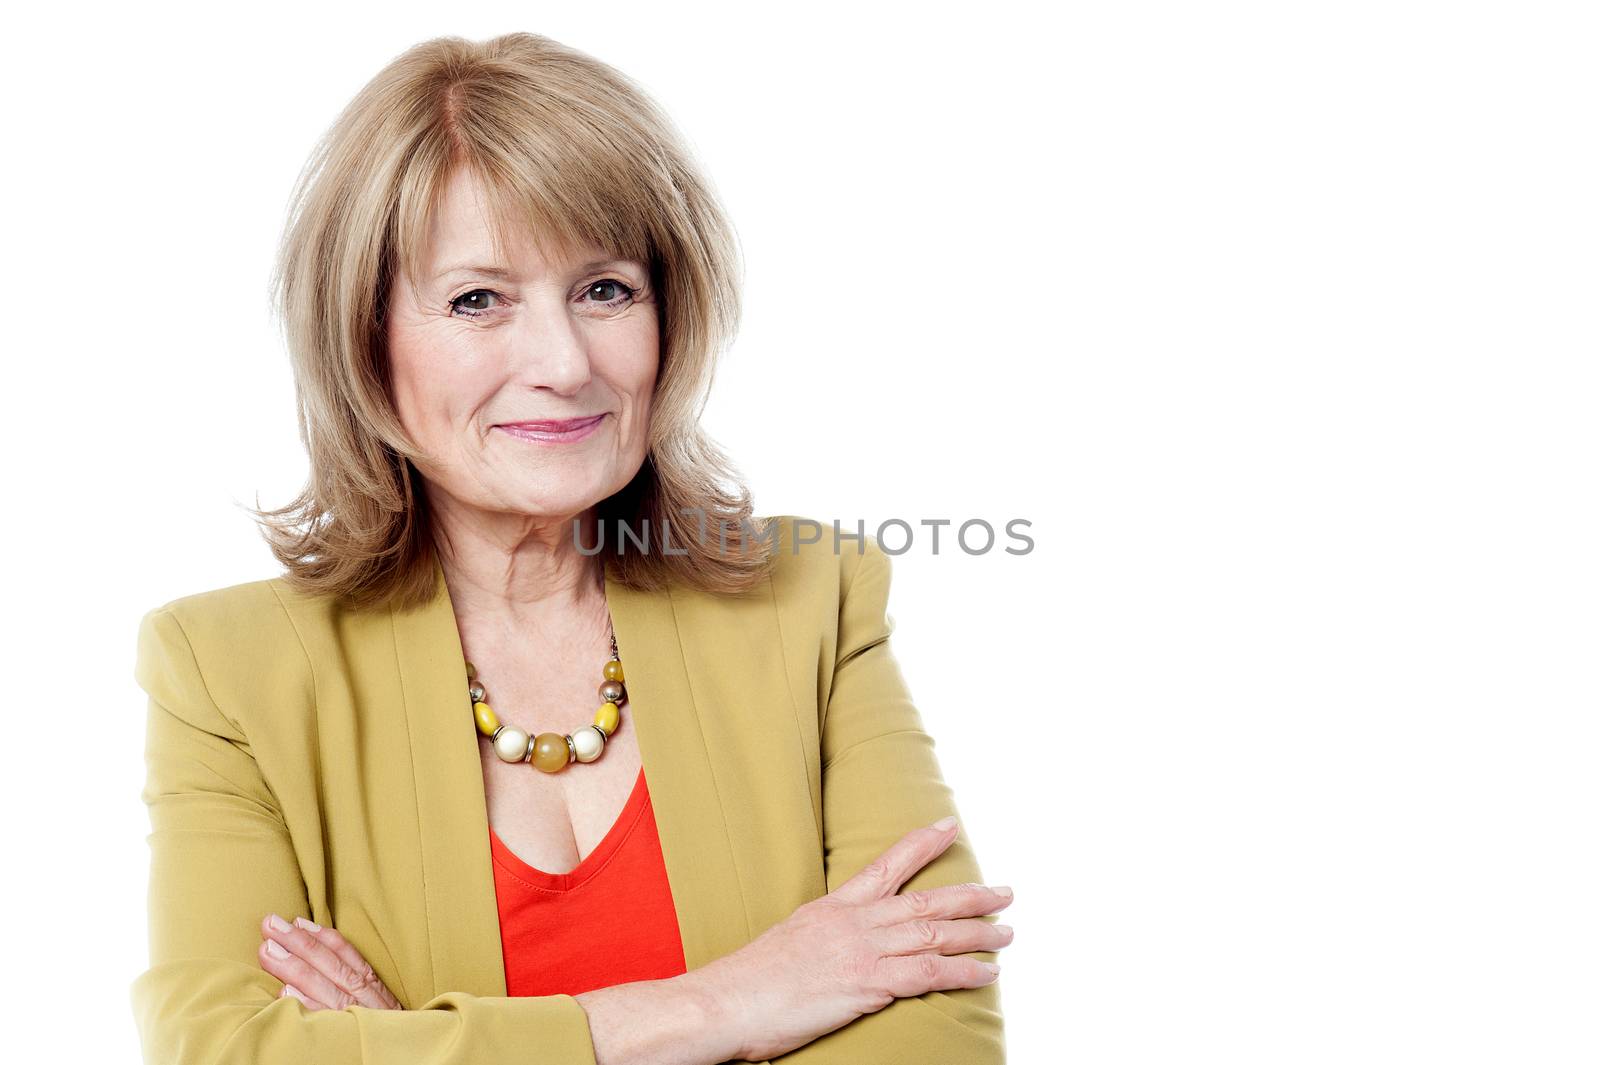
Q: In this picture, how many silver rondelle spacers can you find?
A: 4